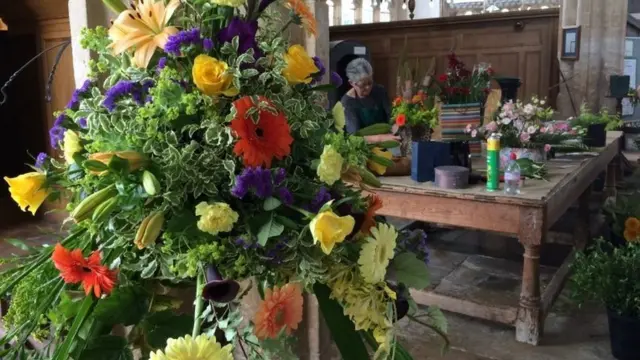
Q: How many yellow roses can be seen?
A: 4